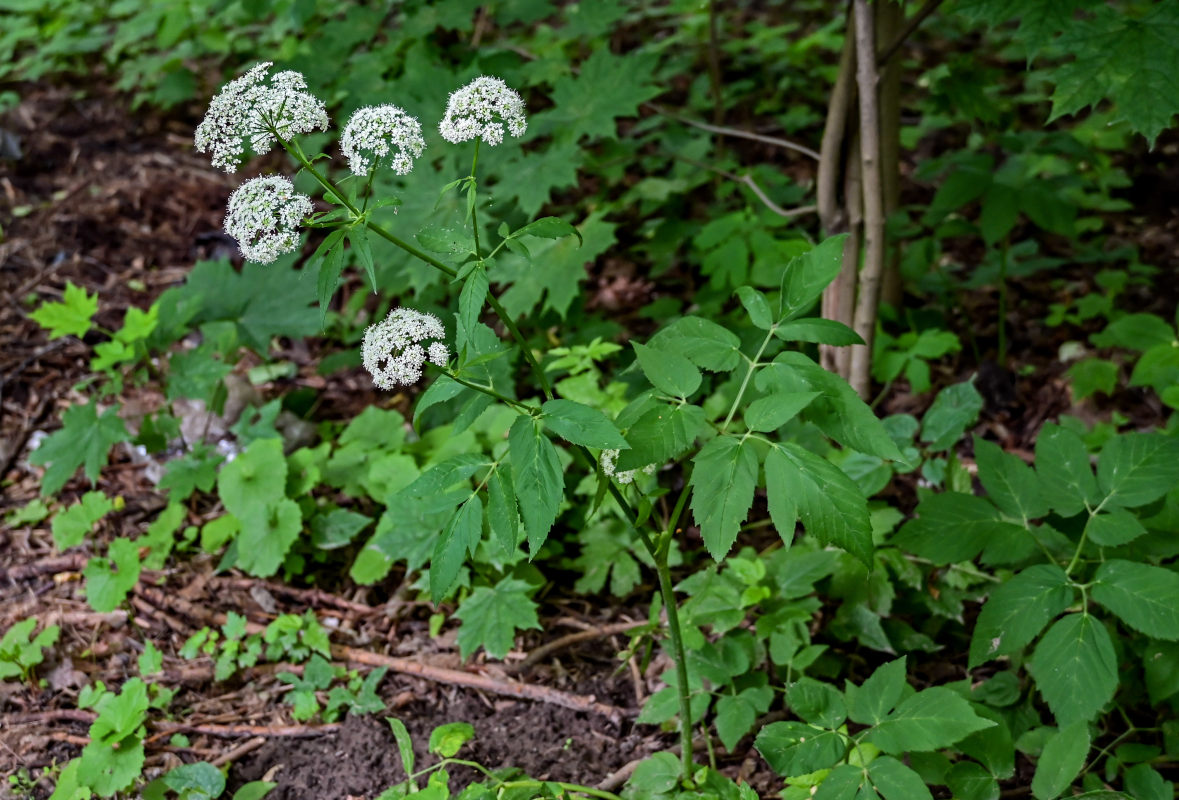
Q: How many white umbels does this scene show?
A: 6